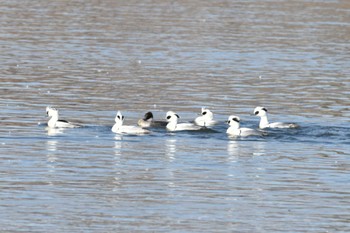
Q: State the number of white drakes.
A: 6